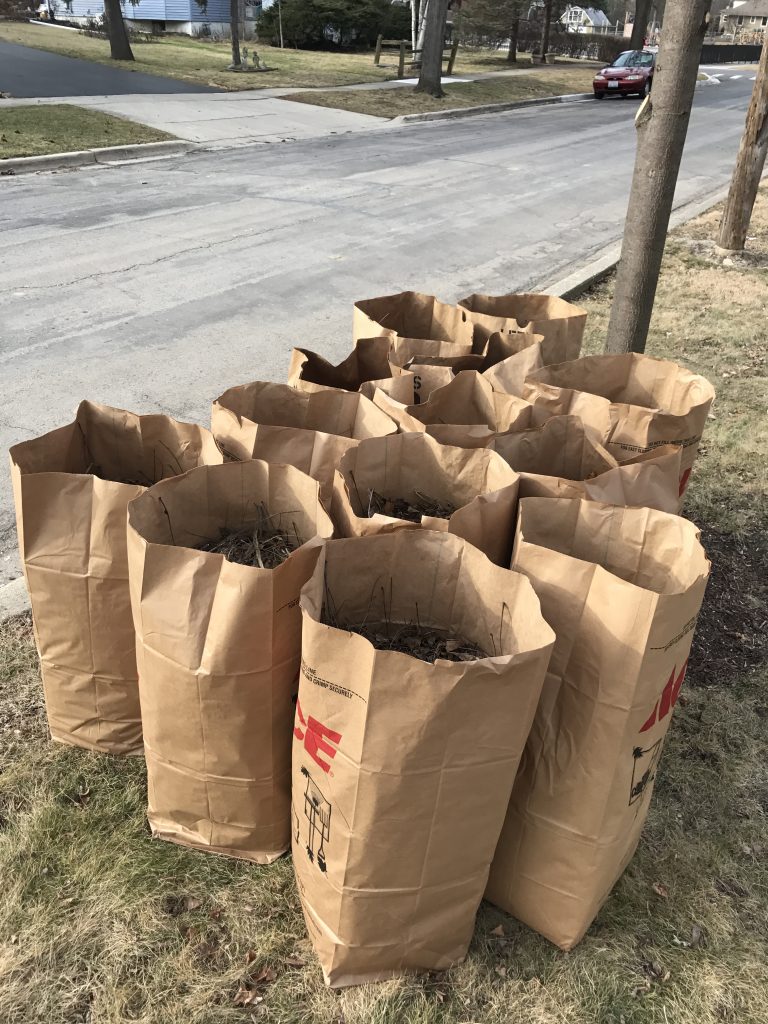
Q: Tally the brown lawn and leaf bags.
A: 13